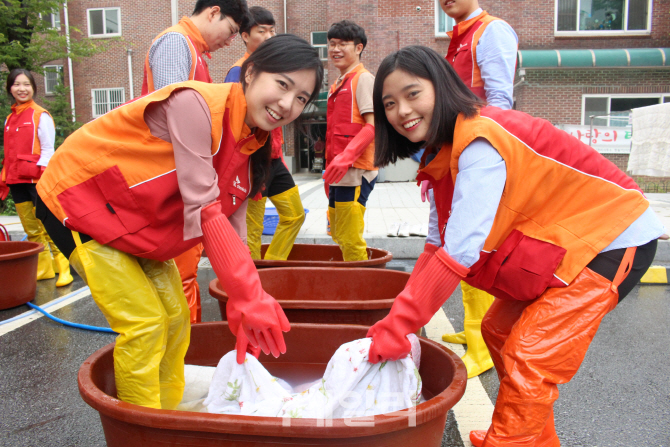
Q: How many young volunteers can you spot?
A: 7